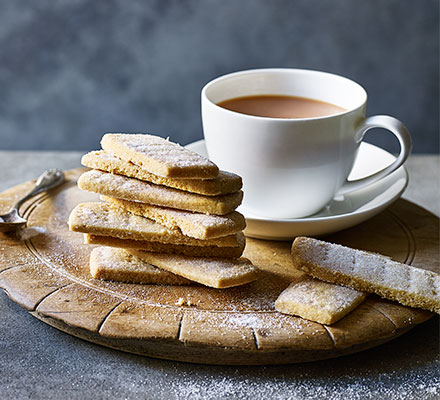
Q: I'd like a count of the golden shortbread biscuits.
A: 10